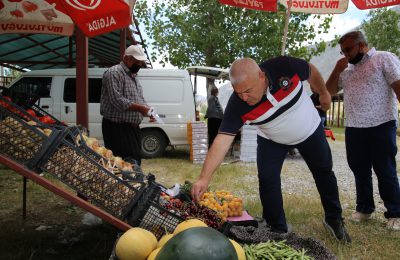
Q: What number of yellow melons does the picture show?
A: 5